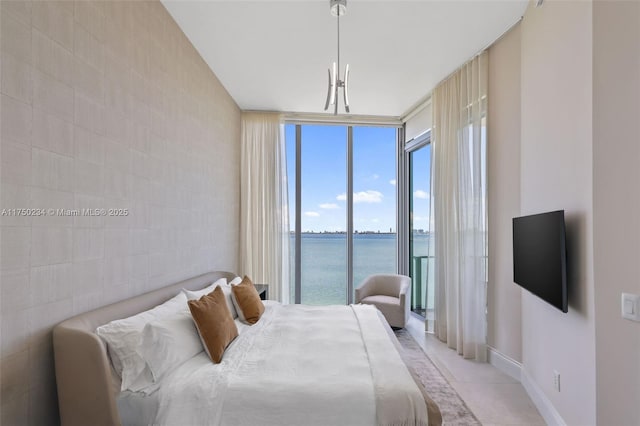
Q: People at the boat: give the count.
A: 0